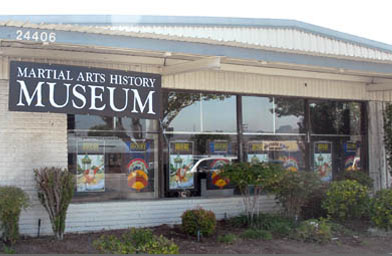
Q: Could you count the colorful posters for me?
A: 8